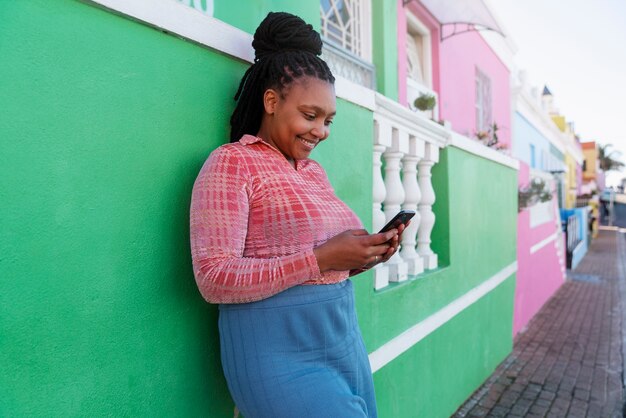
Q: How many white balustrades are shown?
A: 4